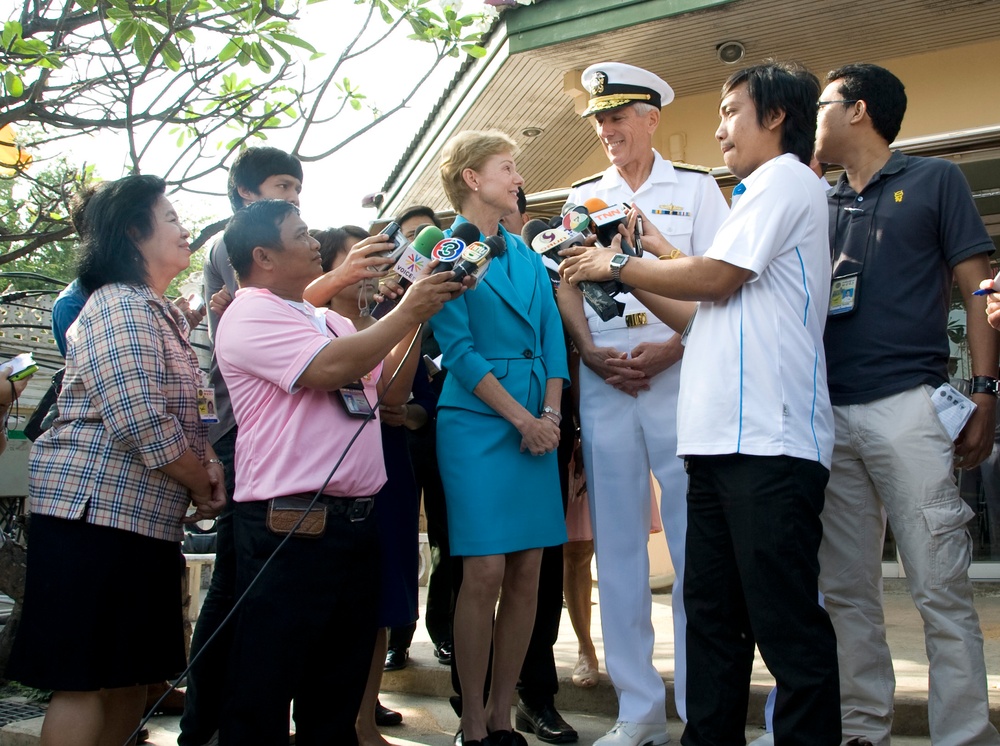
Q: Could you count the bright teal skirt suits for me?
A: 1